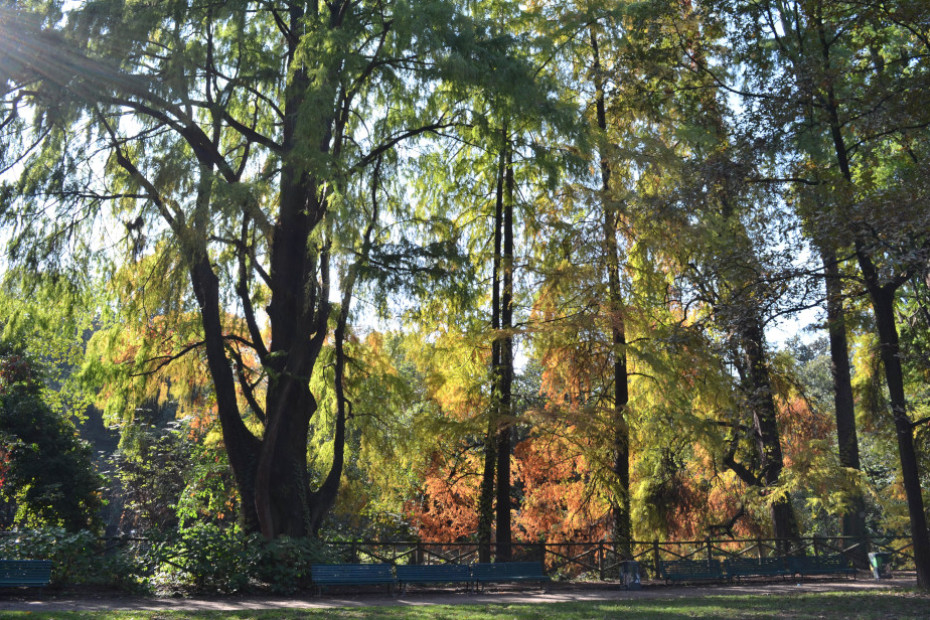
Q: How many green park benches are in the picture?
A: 7